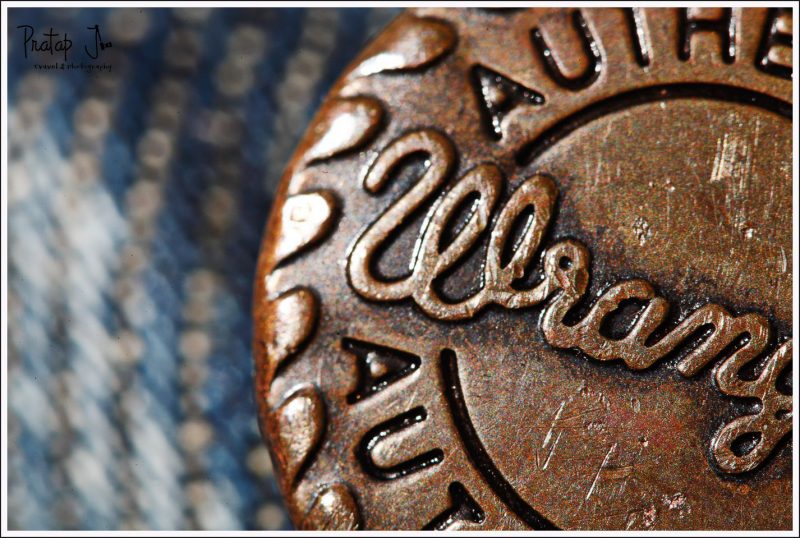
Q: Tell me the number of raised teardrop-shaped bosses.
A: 6